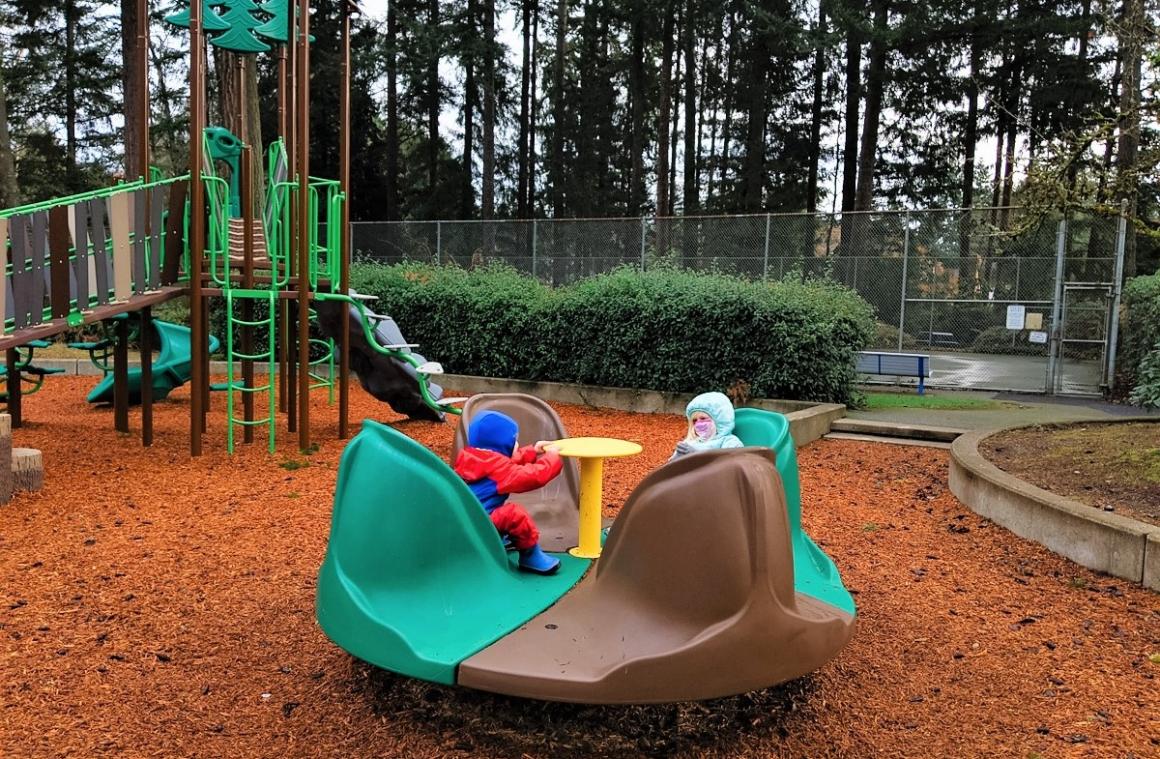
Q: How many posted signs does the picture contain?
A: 3